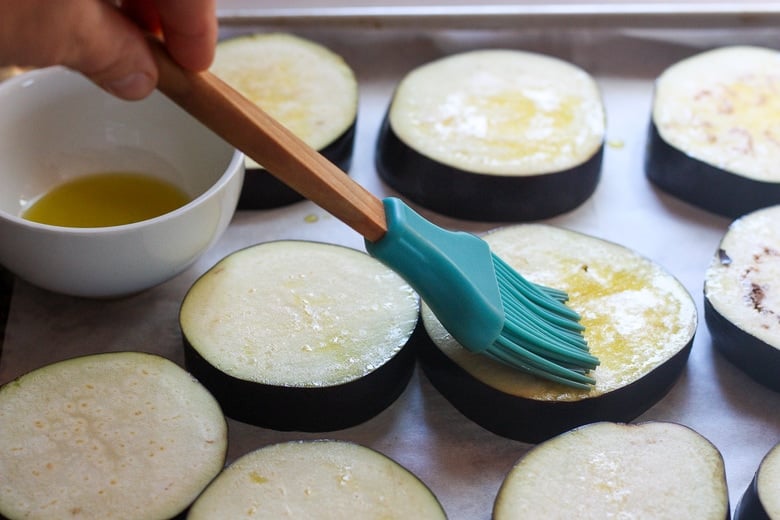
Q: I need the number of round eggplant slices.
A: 10